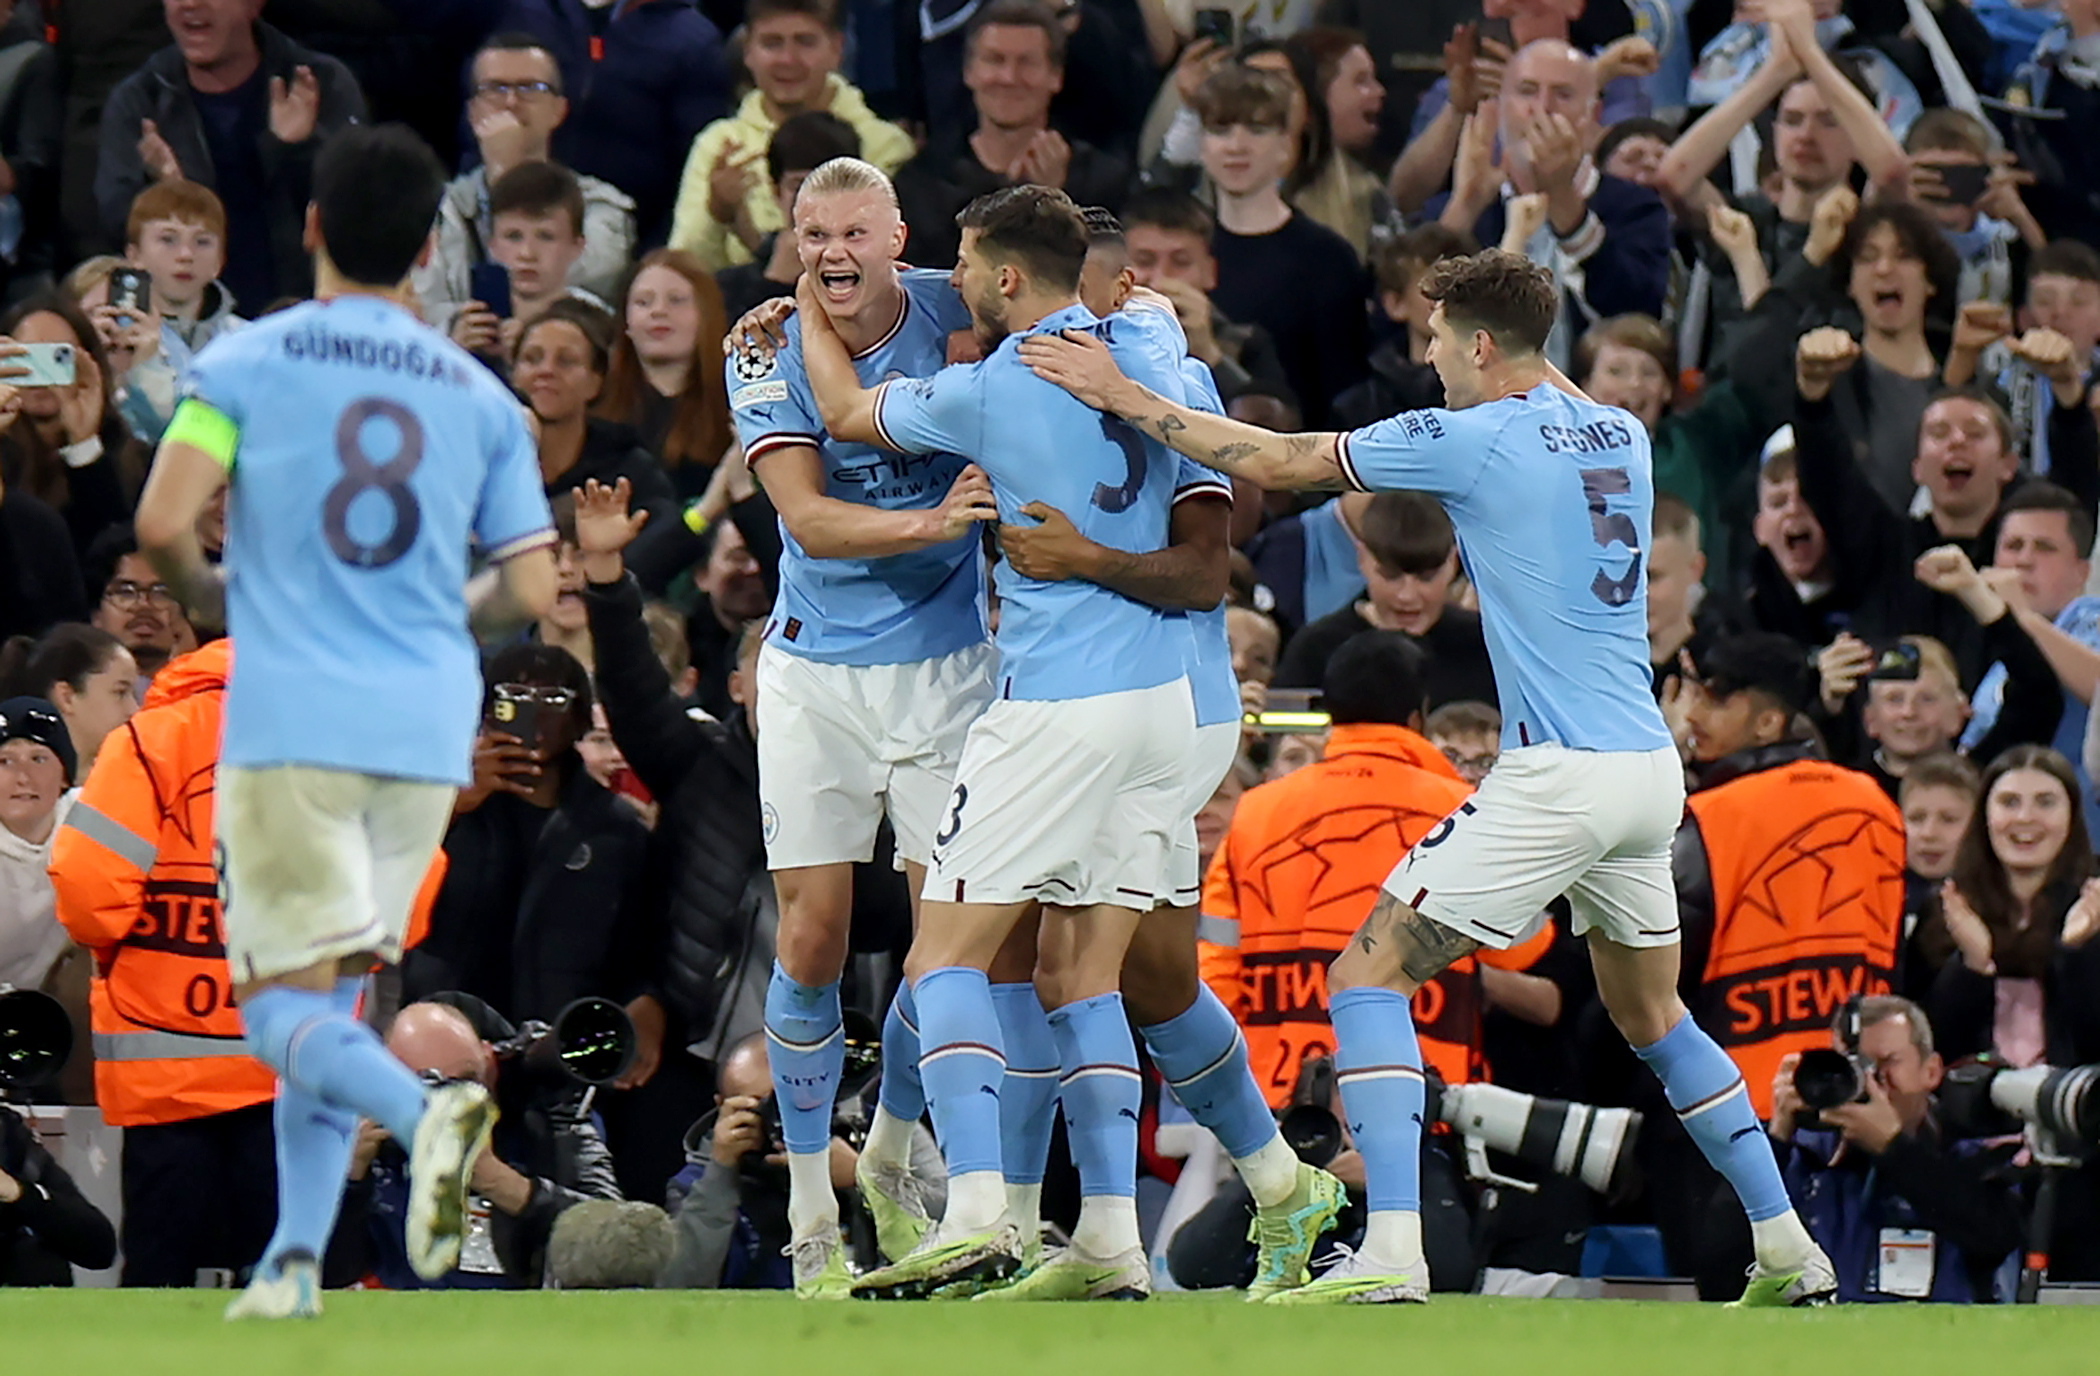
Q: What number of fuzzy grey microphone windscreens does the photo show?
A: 1